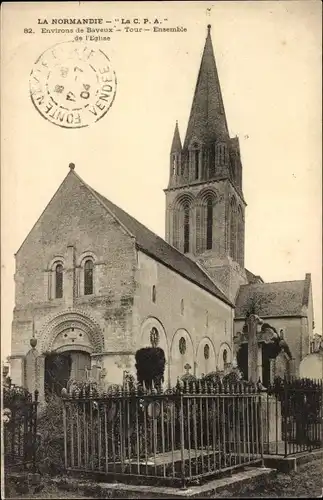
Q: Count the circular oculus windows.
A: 4